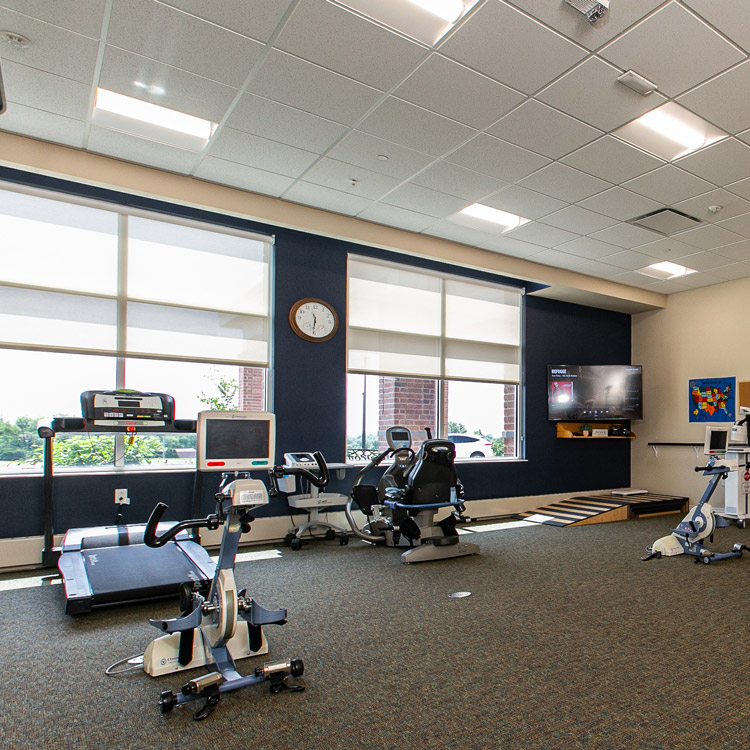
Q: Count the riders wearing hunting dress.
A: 0